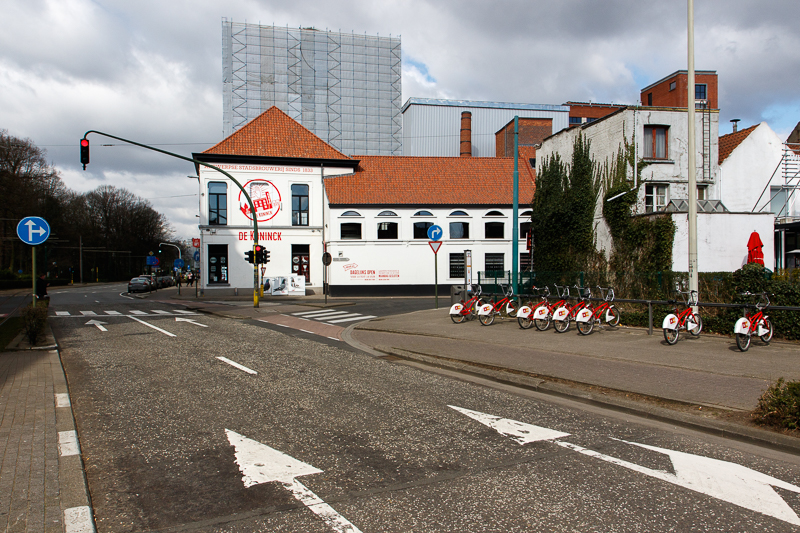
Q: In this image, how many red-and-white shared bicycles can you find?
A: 8